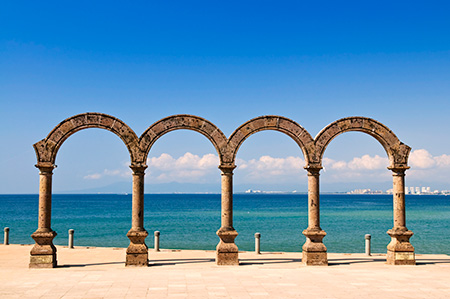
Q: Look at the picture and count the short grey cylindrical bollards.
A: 5